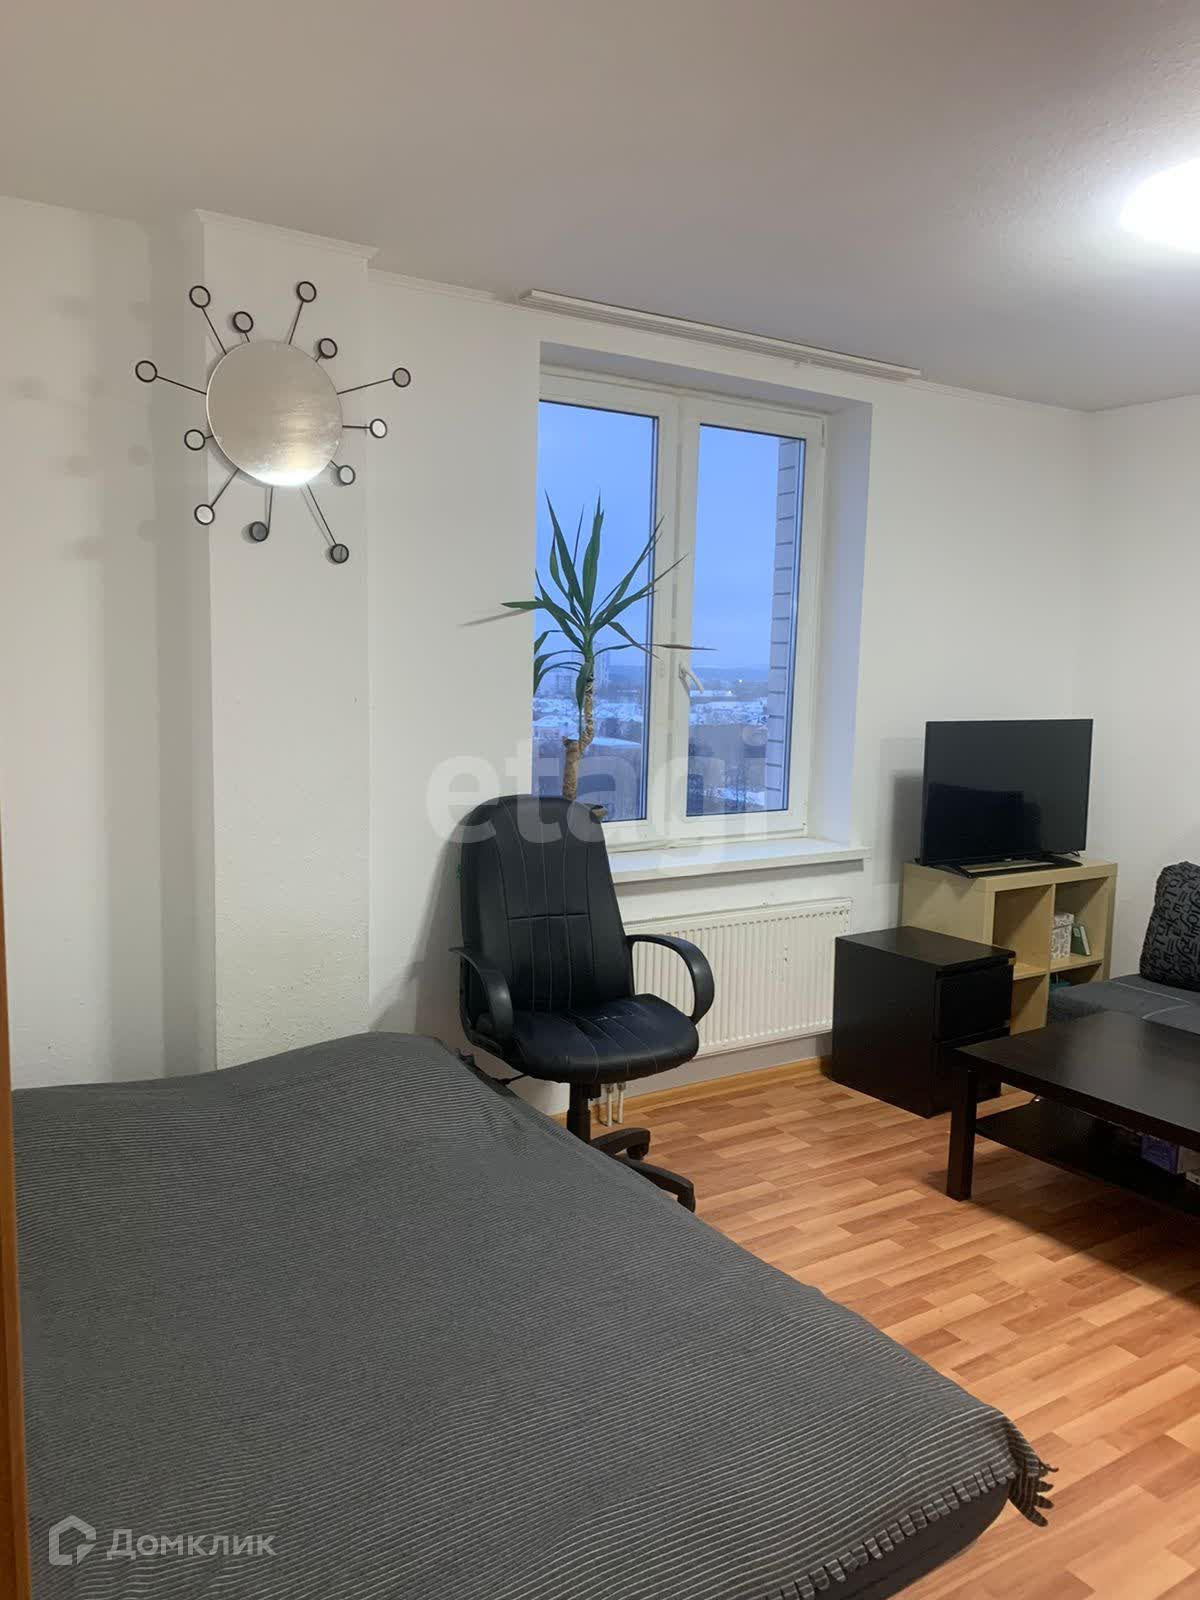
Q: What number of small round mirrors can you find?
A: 12